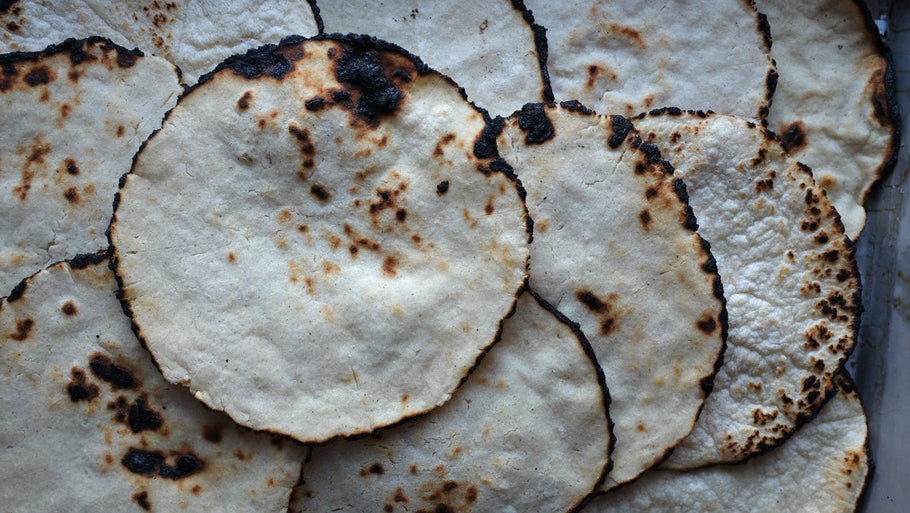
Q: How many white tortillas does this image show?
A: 11